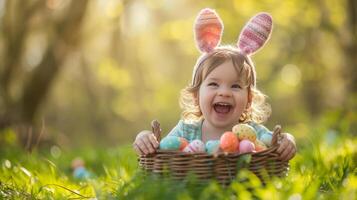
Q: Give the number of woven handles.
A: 2